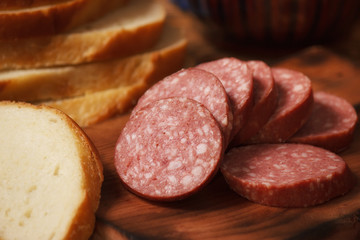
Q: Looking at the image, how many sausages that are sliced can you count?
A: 7